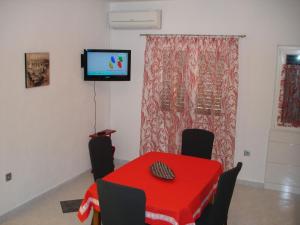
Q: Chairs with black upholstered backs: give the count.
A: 4